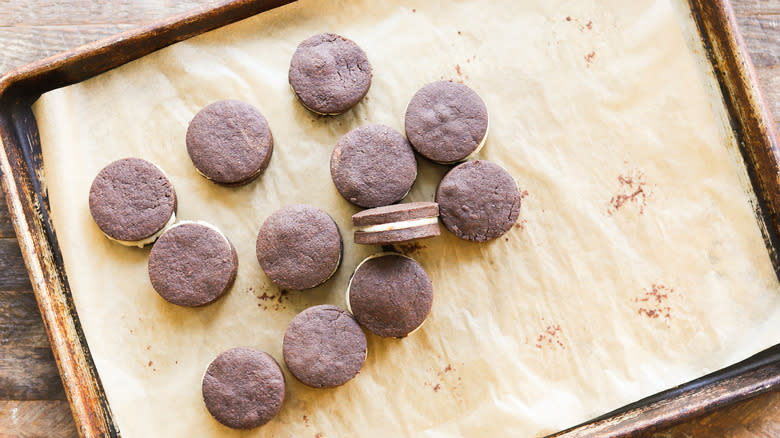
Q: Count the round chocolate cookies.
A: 12